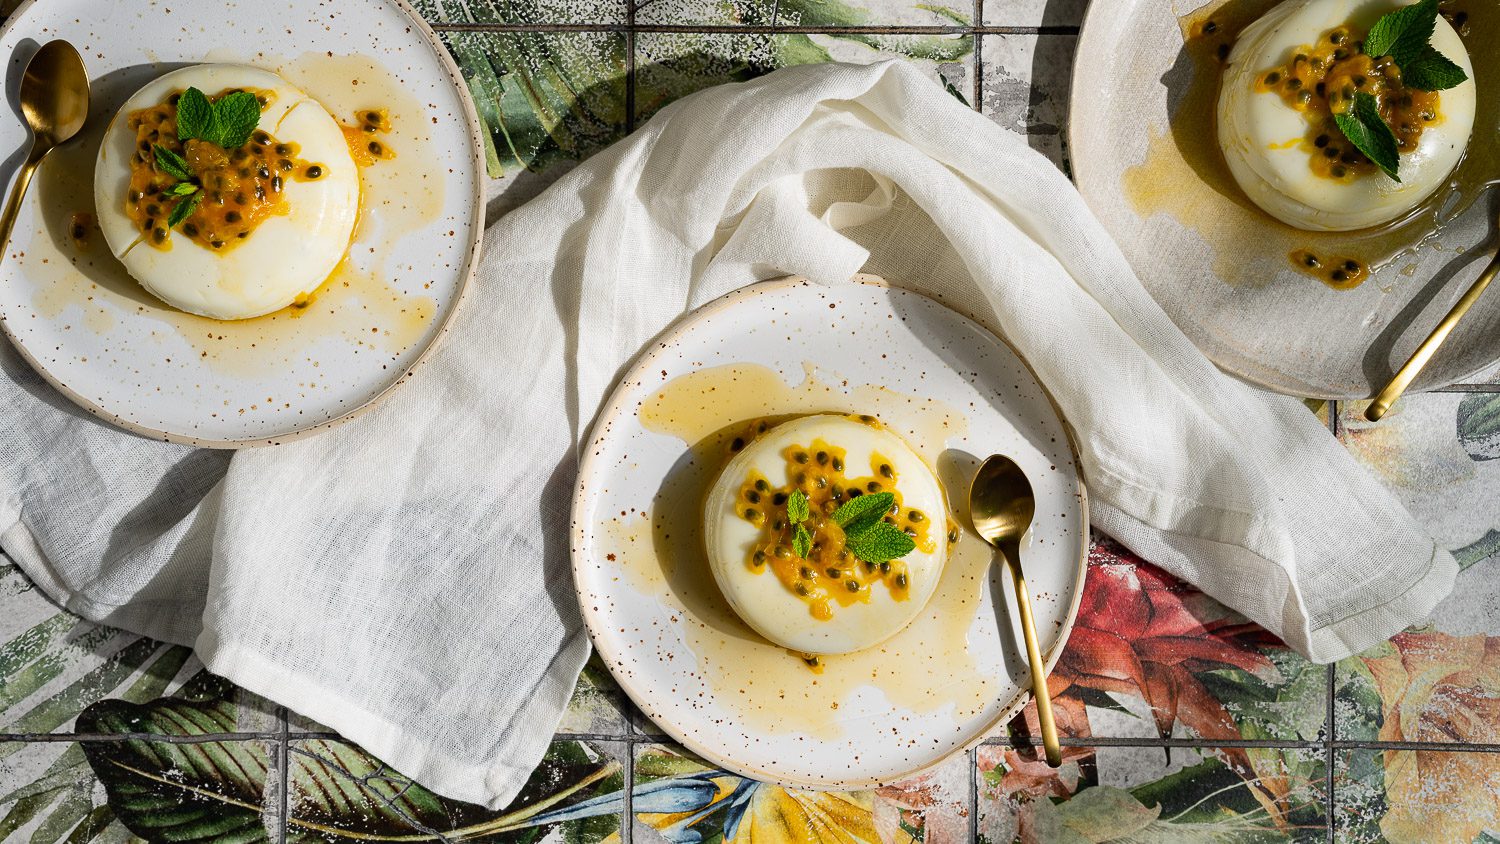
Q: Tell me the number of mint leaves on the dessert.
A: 12